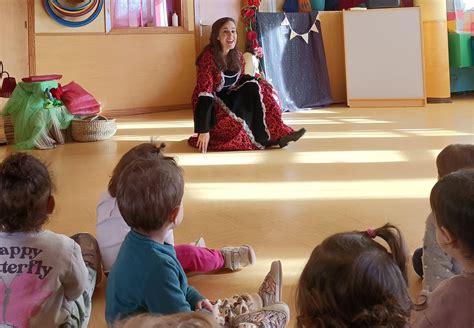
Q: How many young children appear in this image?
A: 7